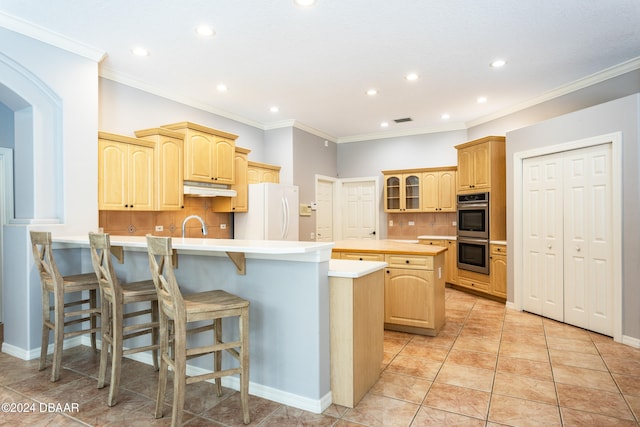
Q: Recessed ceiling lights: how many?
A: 11